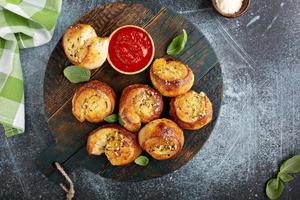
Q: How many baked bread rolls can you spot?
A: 7